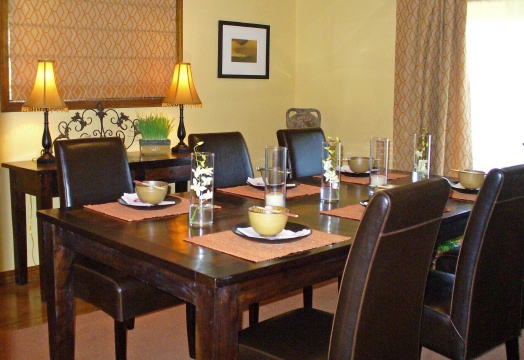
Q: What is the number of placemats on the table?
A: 6